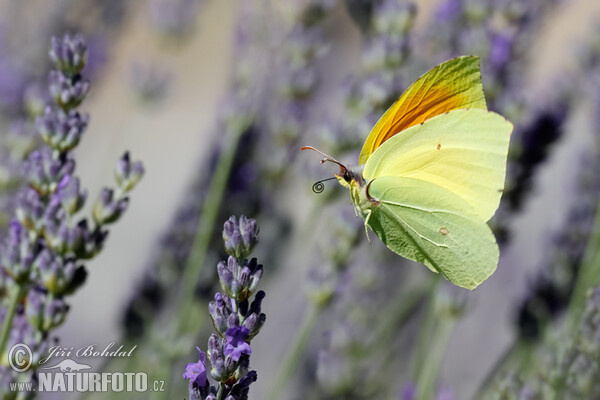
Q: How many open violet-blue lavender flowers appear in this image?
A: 2